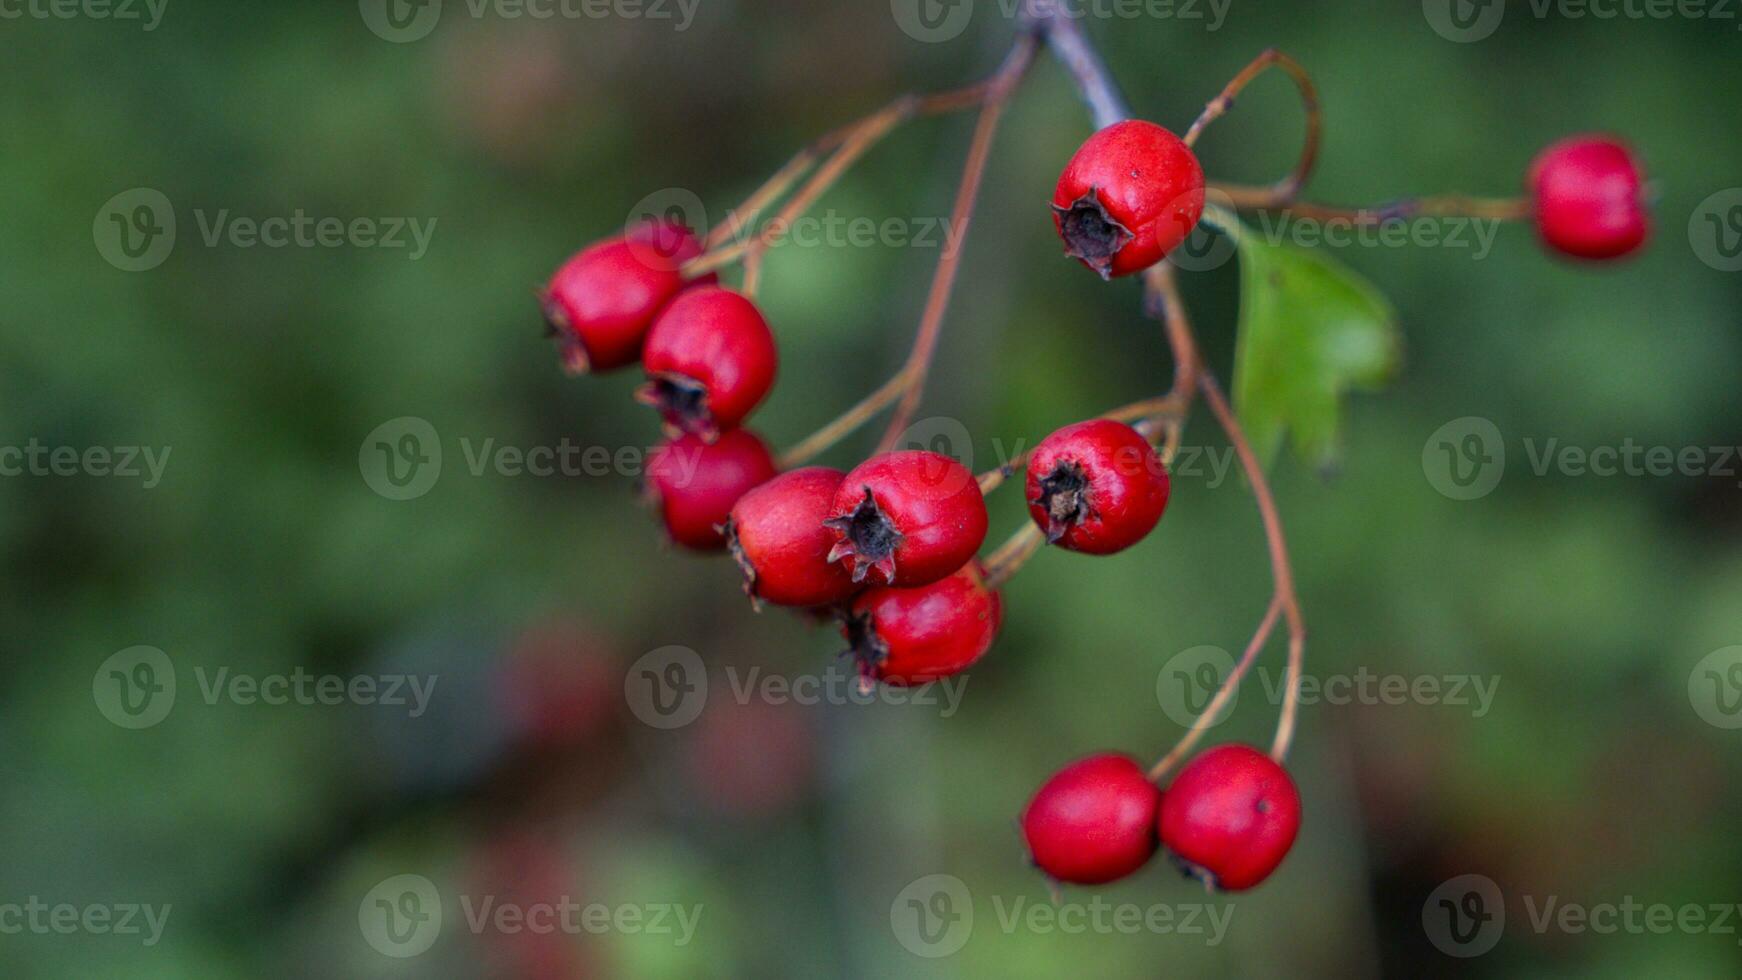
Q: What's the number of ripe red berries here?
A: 12